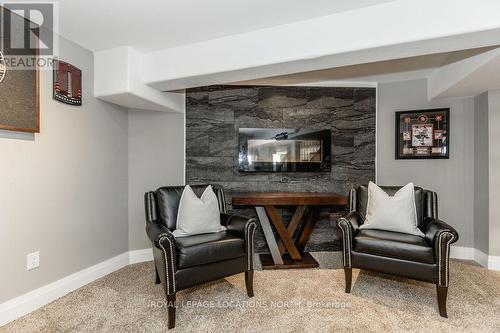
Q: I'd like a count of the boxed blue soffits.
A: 0